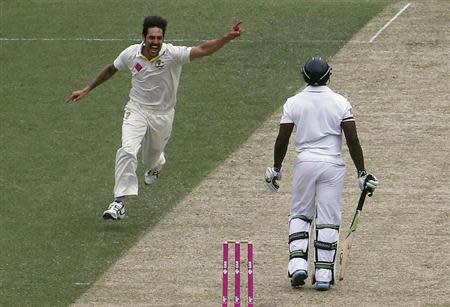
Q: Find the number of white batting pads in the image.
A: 2